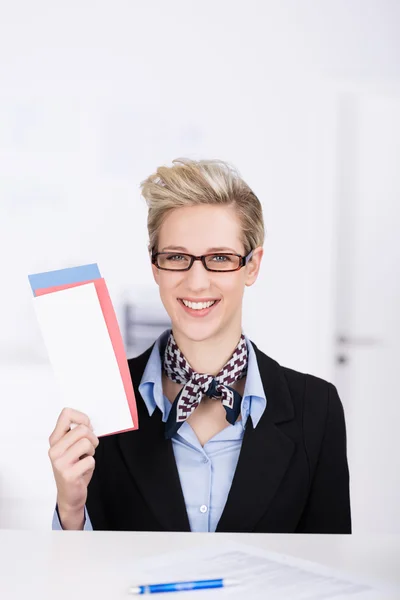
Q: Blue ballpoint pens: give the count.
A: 1